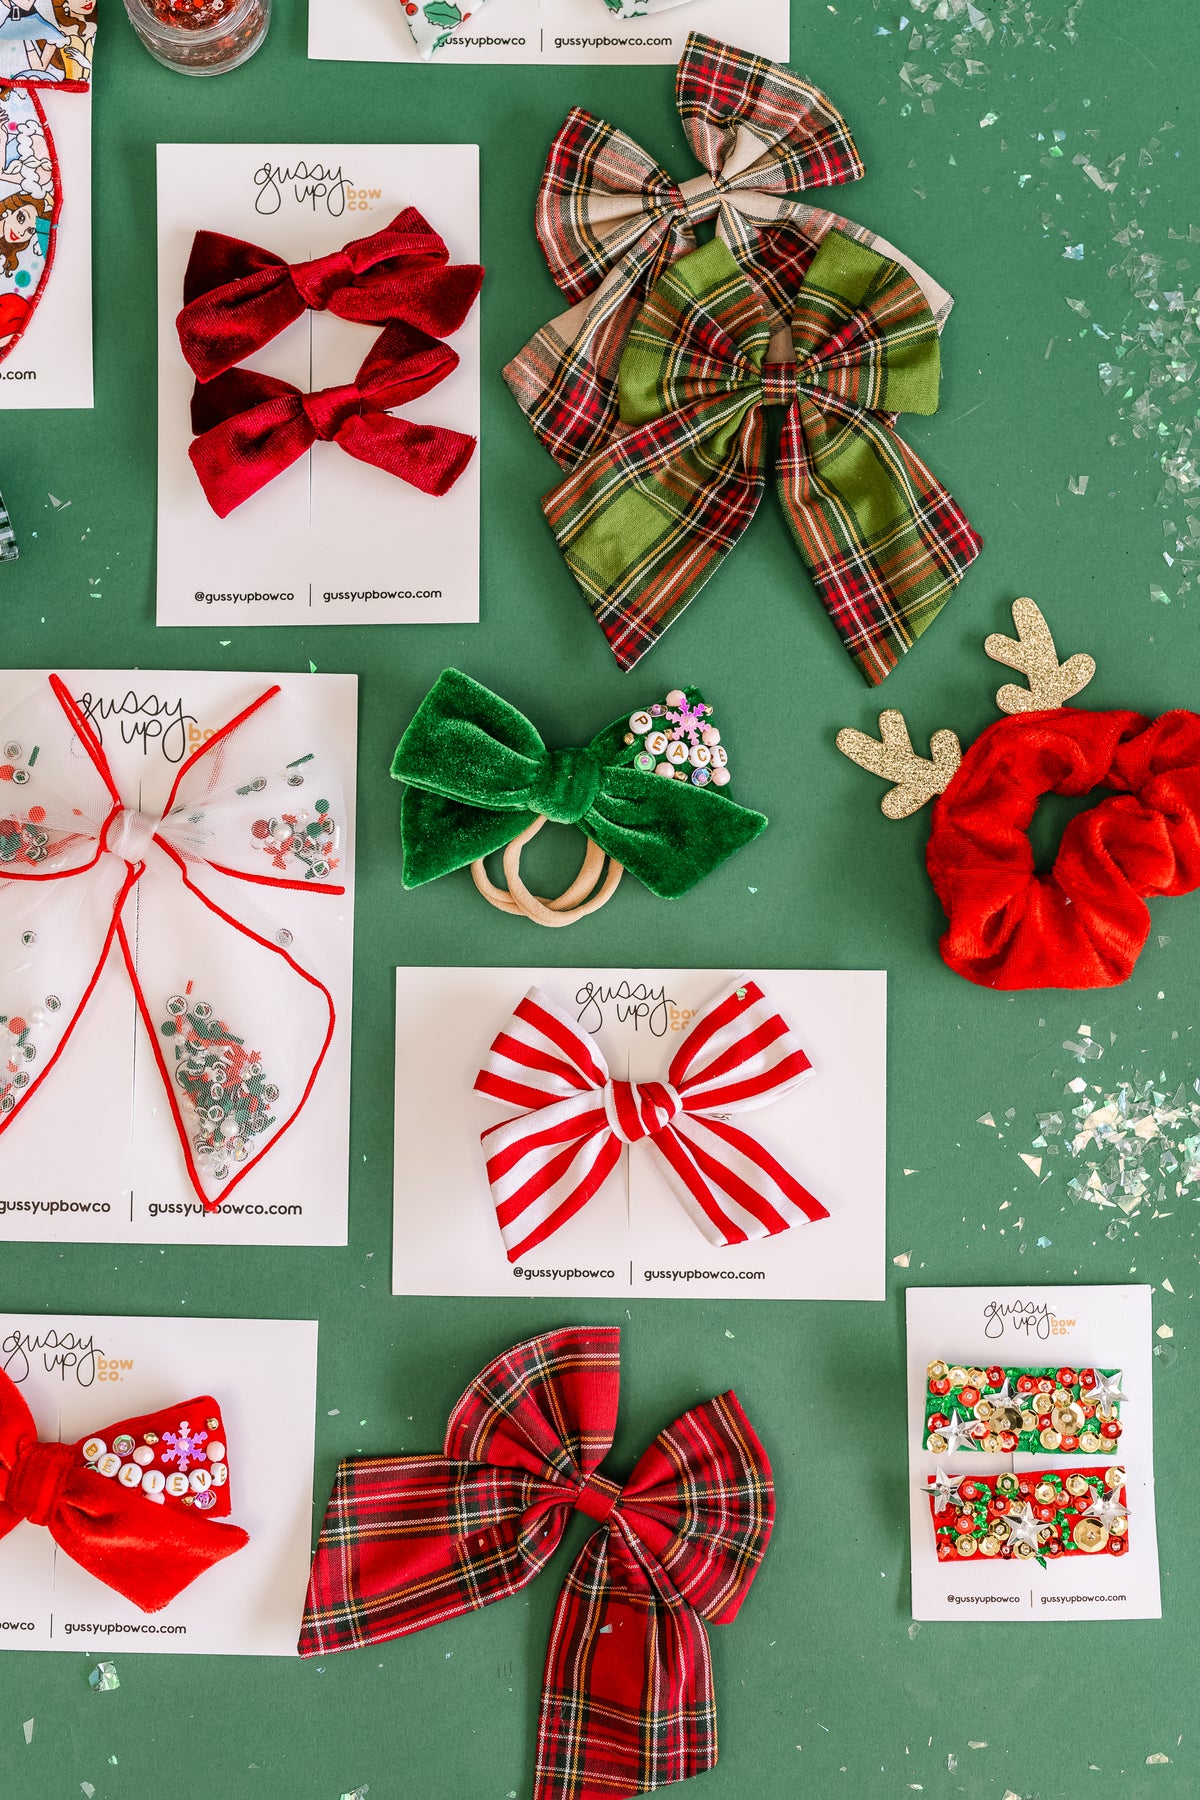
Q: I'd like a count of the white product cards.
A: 7